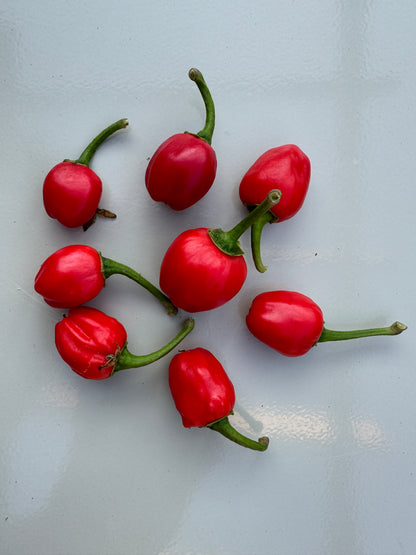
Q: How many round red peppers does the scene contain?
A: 8